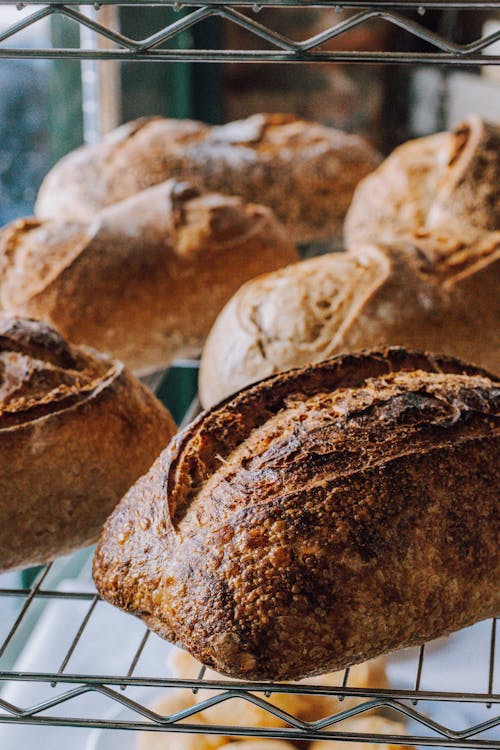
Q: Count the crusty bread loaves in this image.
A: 6